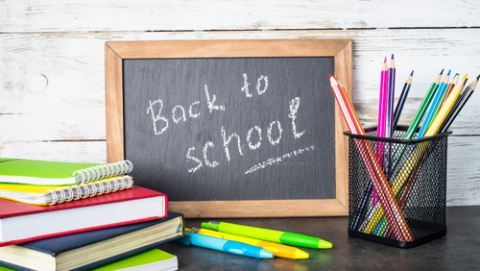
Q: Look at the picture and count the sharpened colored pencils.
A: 12